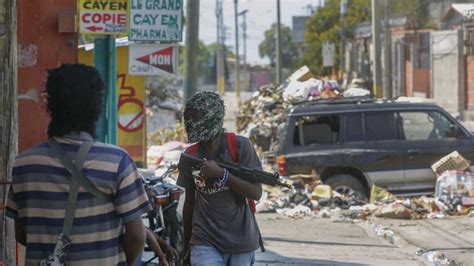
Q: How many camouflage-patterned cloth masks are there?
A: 1